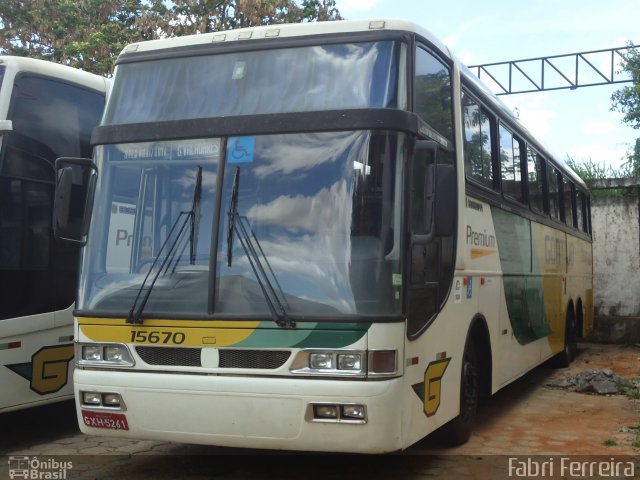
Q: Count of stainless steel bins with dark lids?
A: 0